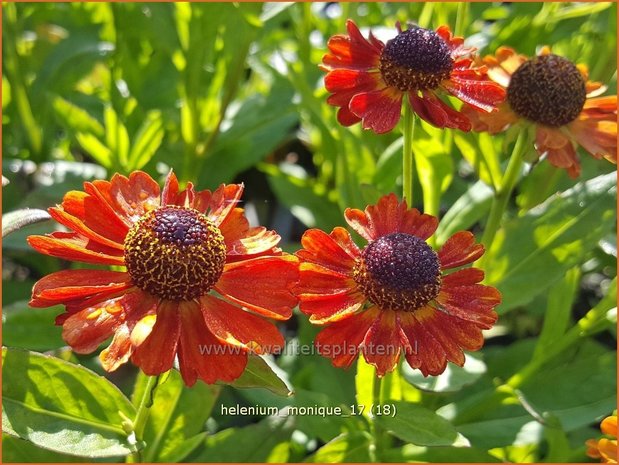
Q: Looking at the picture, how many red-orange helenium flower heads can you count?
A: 4